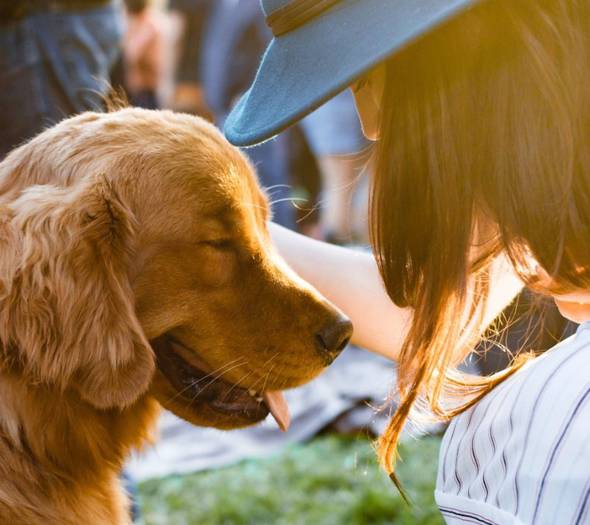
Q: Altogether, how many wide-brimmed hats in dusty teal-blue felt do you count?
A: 1